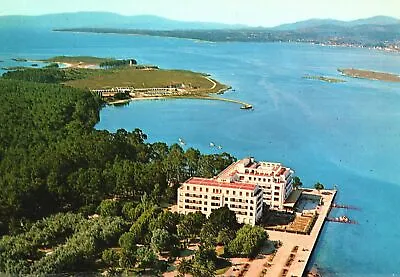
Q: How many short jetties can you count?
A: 2